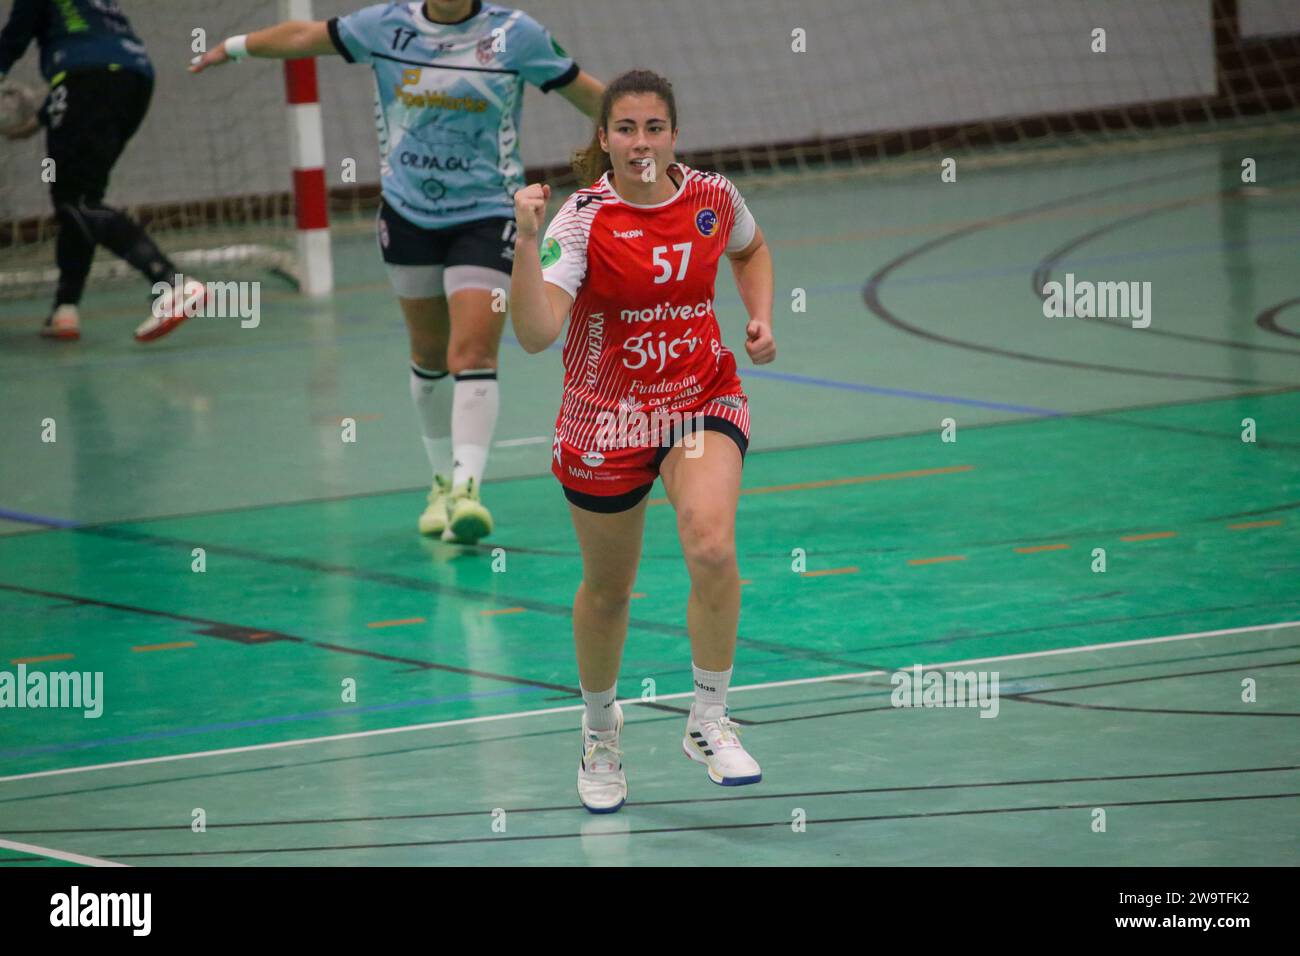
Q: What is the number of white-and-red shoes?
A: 2